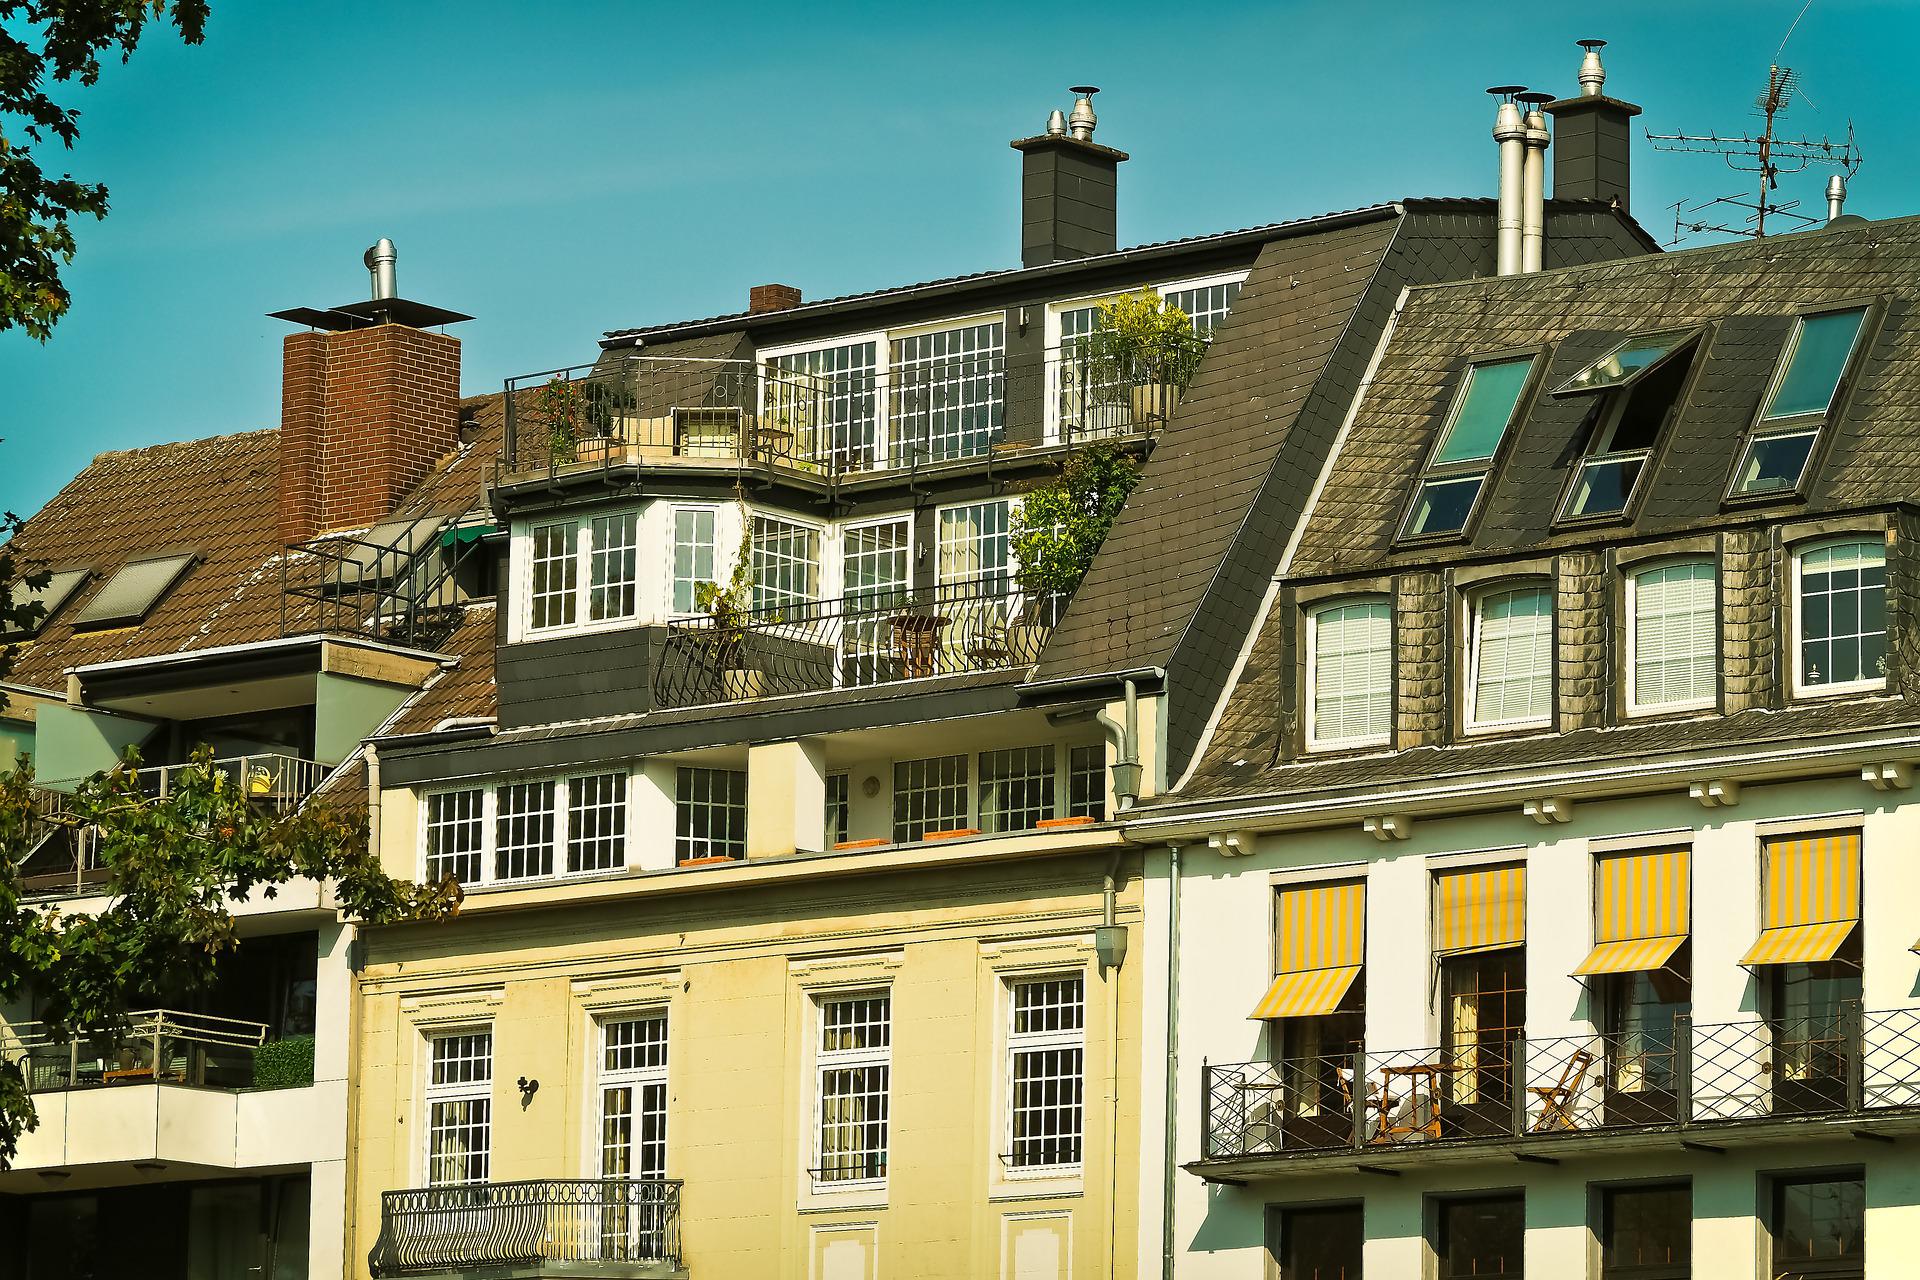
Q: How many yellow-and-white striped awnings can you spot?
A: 4